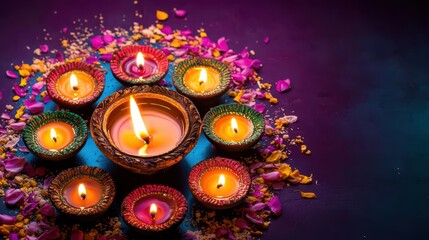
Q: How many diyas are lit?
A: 9